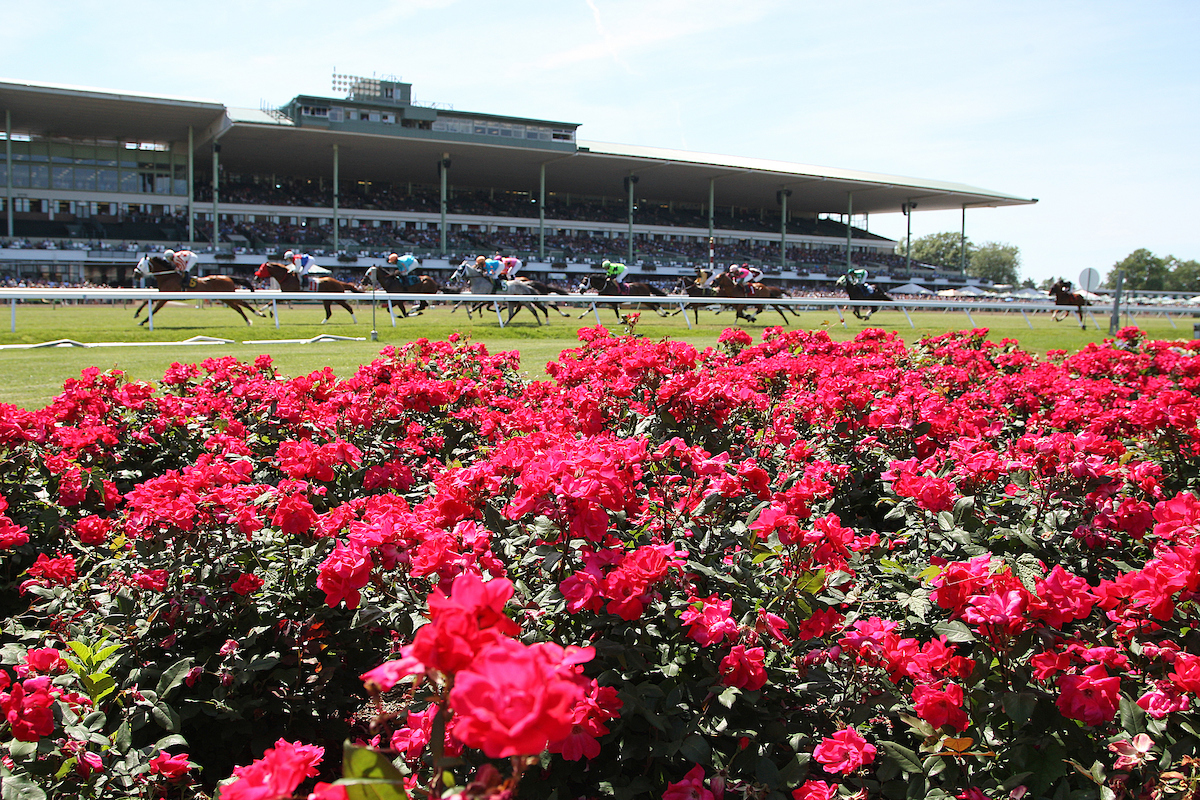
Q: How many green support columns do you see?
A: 12